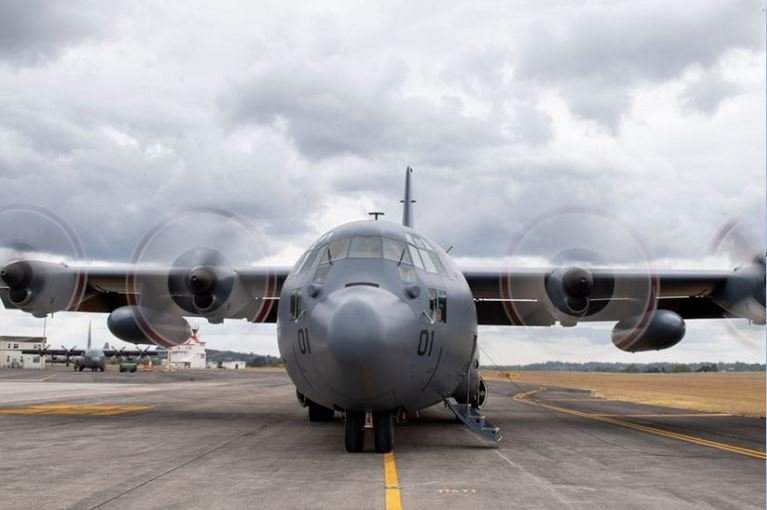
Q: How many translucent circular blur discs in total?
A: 4